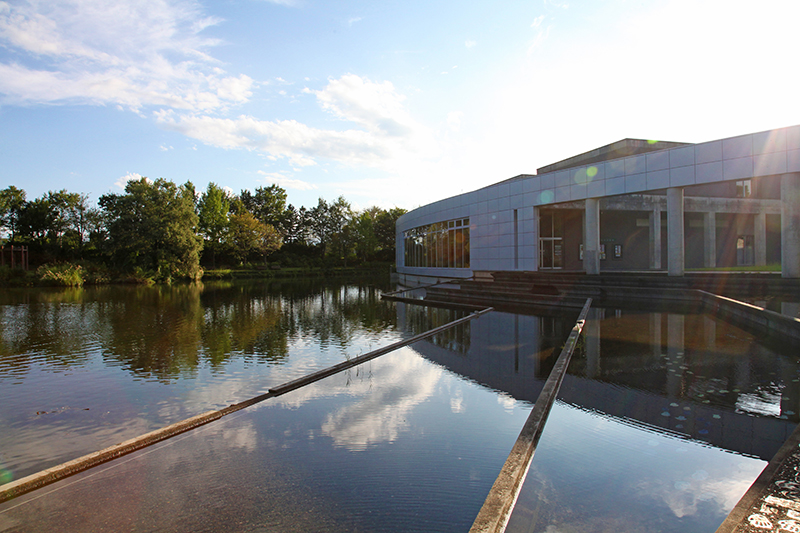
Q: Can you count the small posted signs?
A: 3